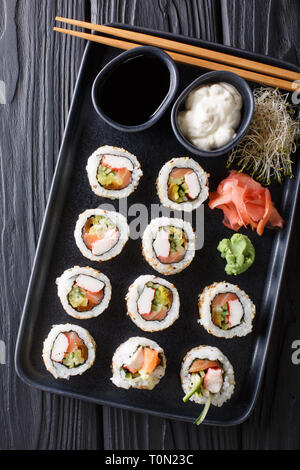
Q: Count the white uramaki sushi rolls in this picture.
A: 10